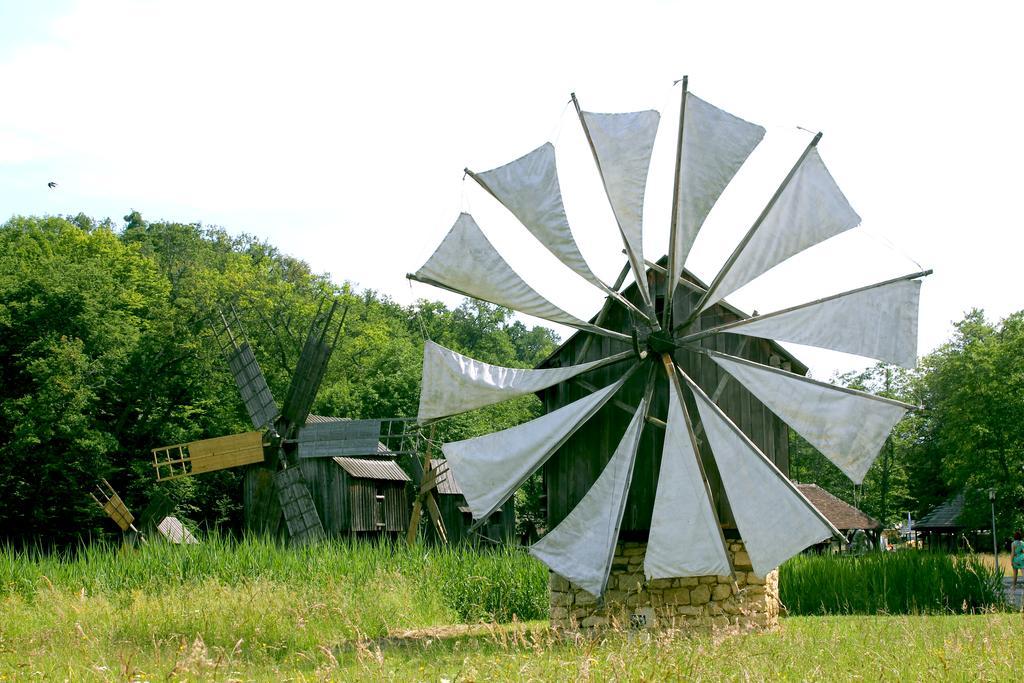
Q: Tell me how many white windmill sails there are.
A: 12